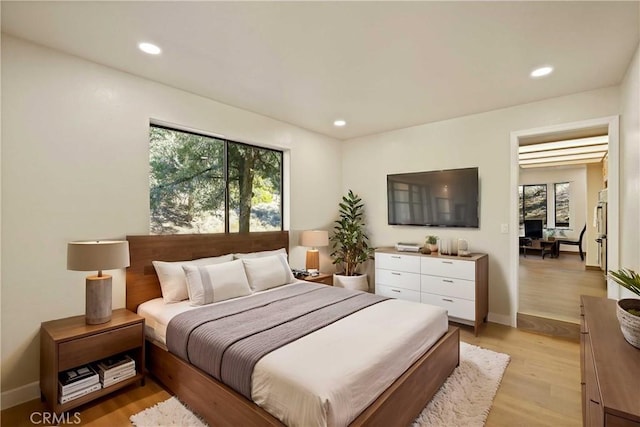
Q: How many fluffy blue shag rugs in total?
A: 0